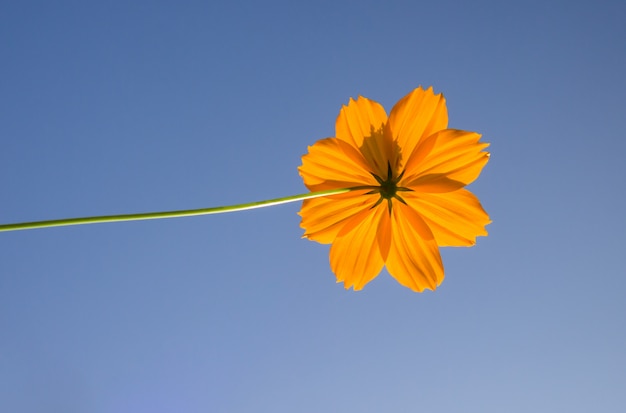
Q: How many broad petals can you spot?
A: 8